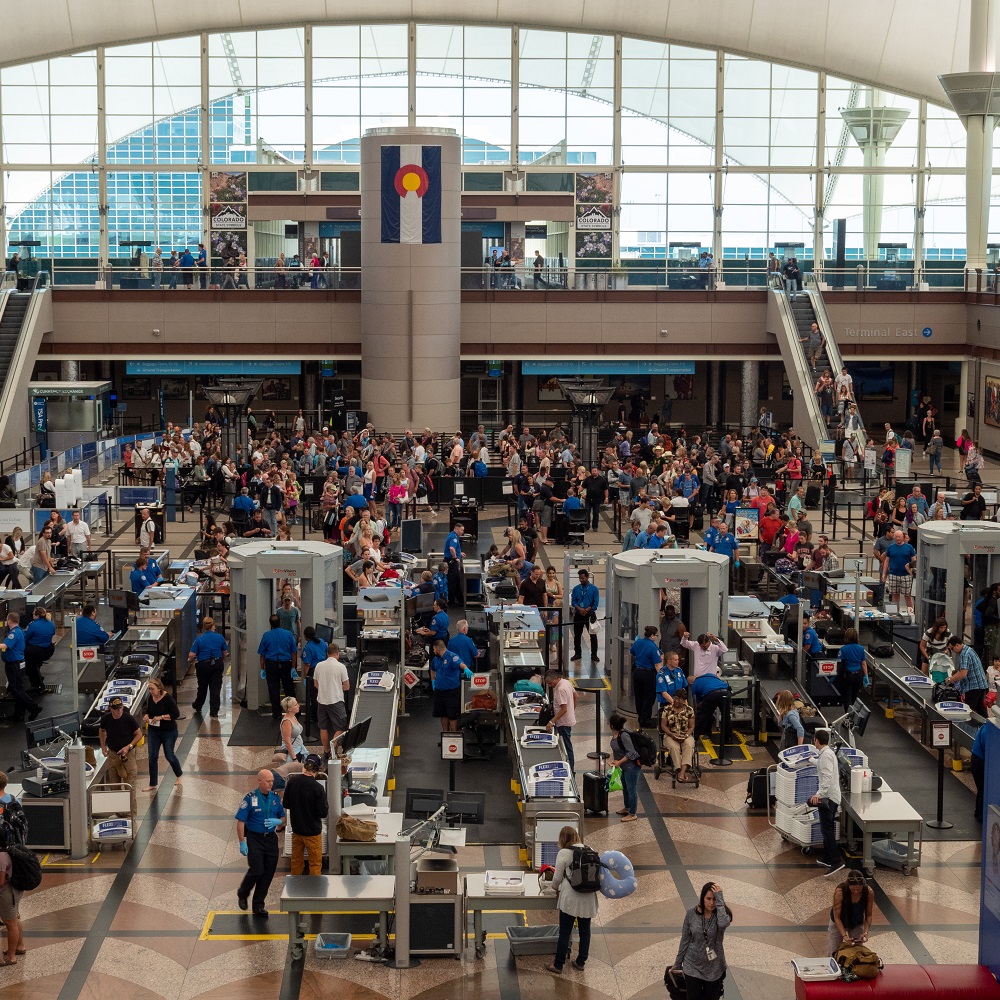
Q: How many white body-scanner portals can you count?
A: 3